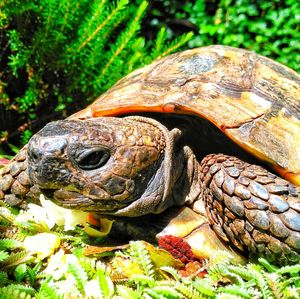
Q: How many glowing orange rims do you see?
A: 1